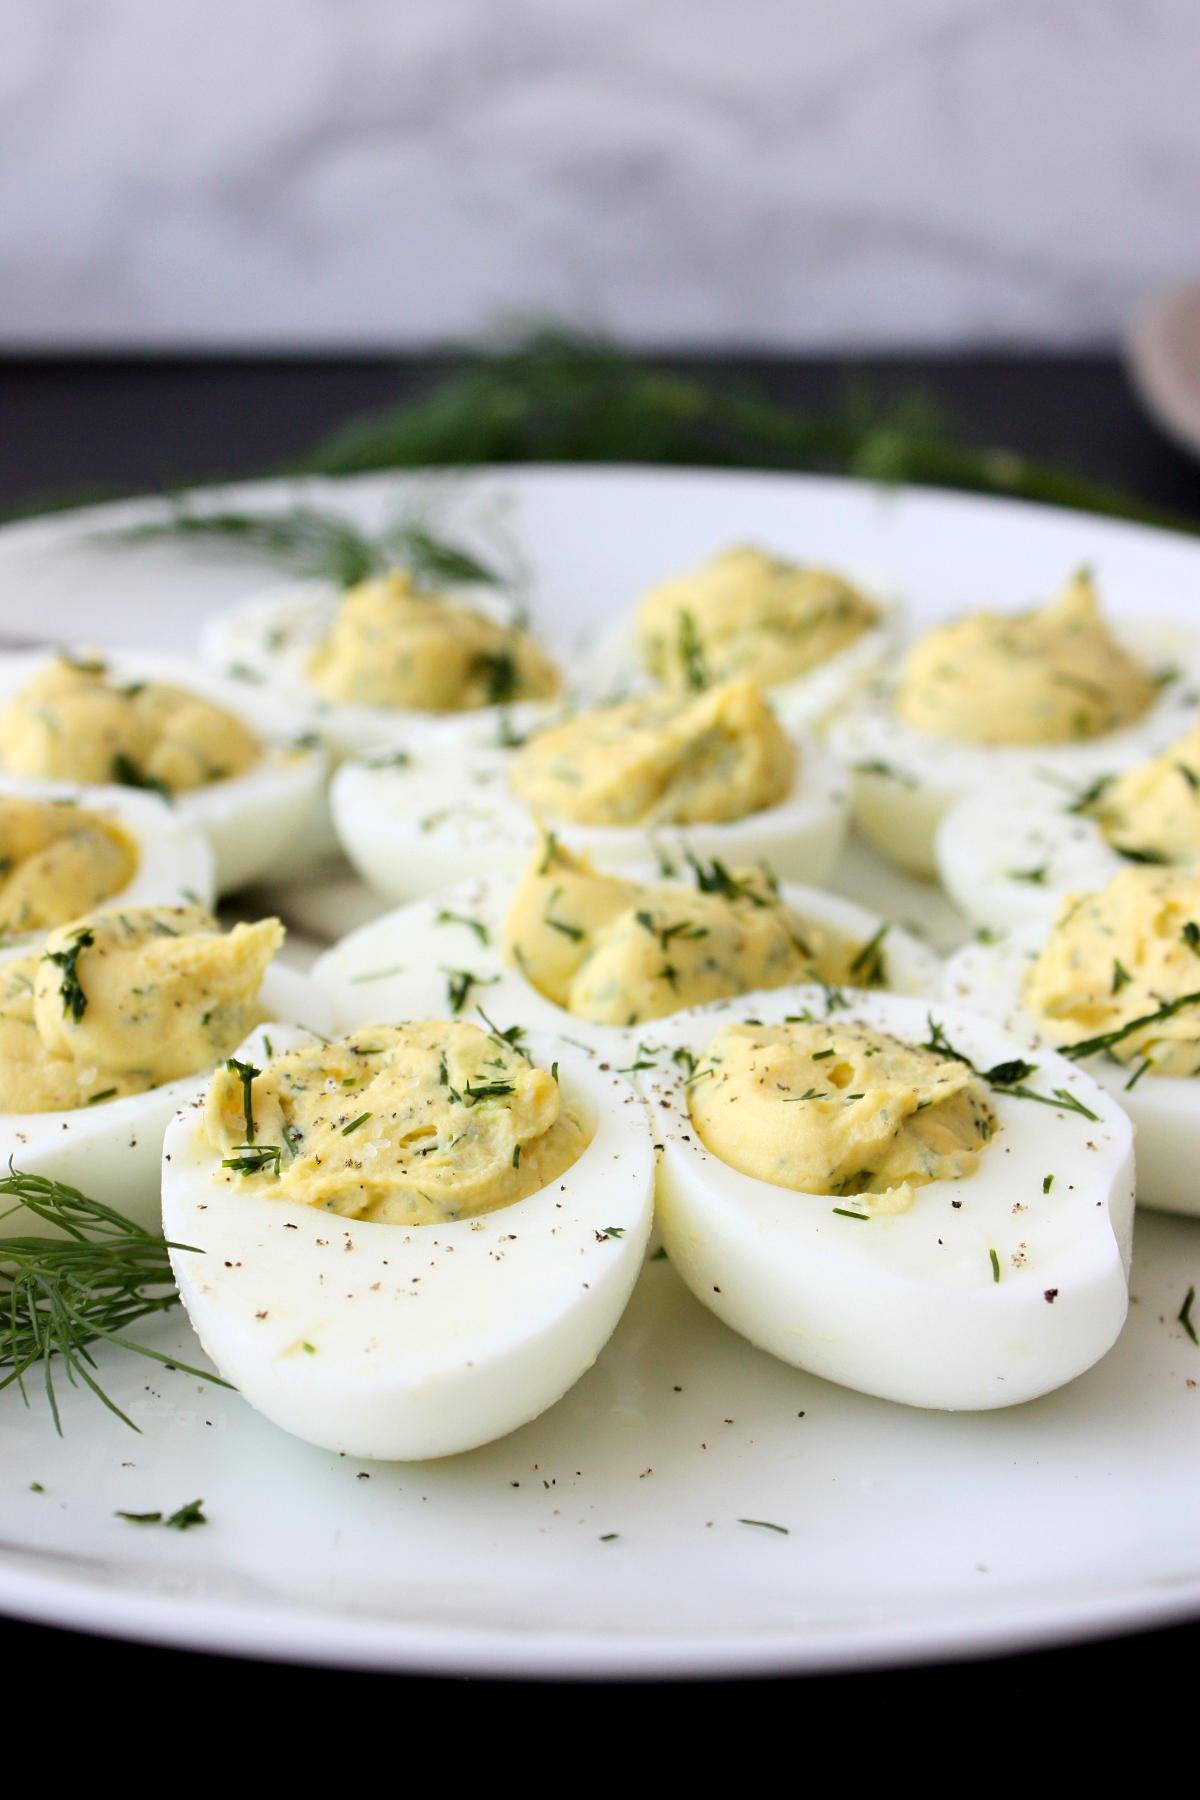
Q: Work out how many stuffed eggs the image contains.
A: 12